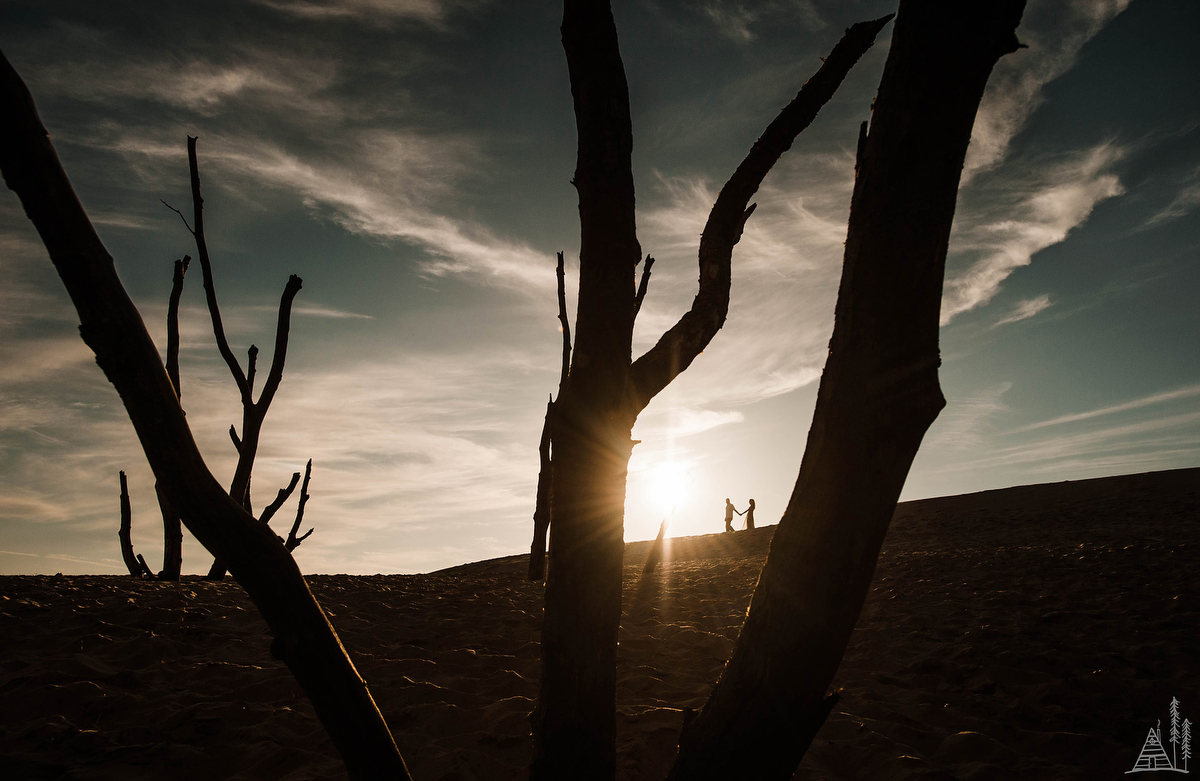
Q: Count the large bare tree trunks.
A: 3